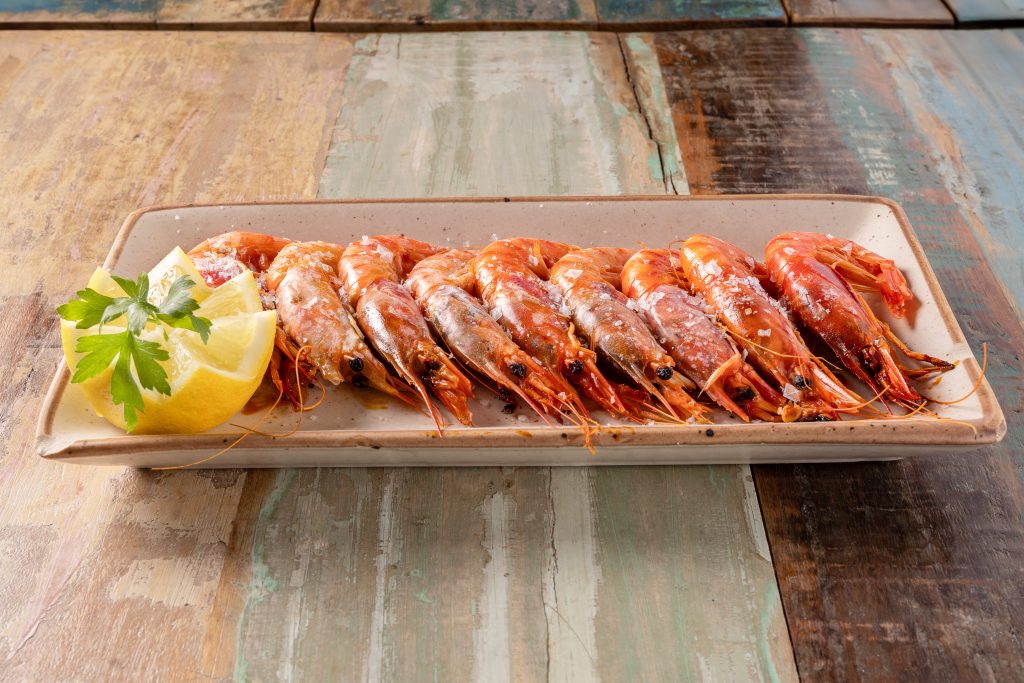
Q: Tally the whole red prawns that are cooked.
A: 9